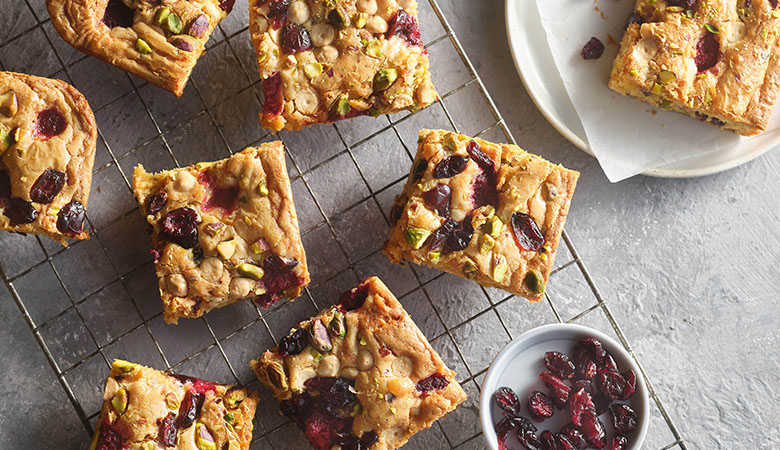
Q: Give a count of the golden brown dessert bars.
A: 8